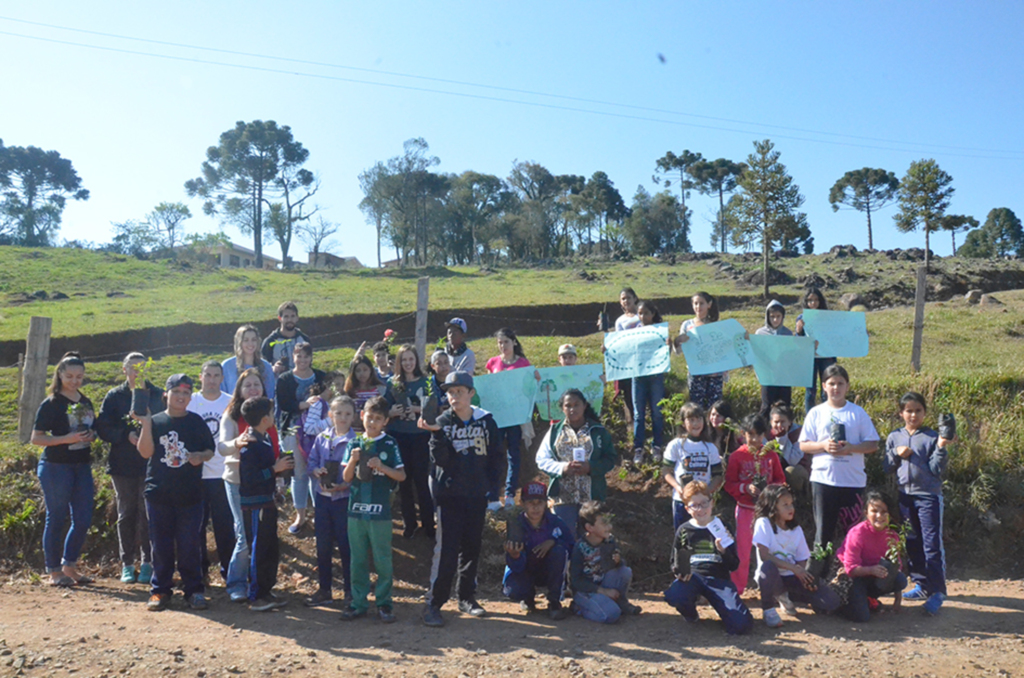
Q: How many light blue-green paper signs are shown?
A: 6